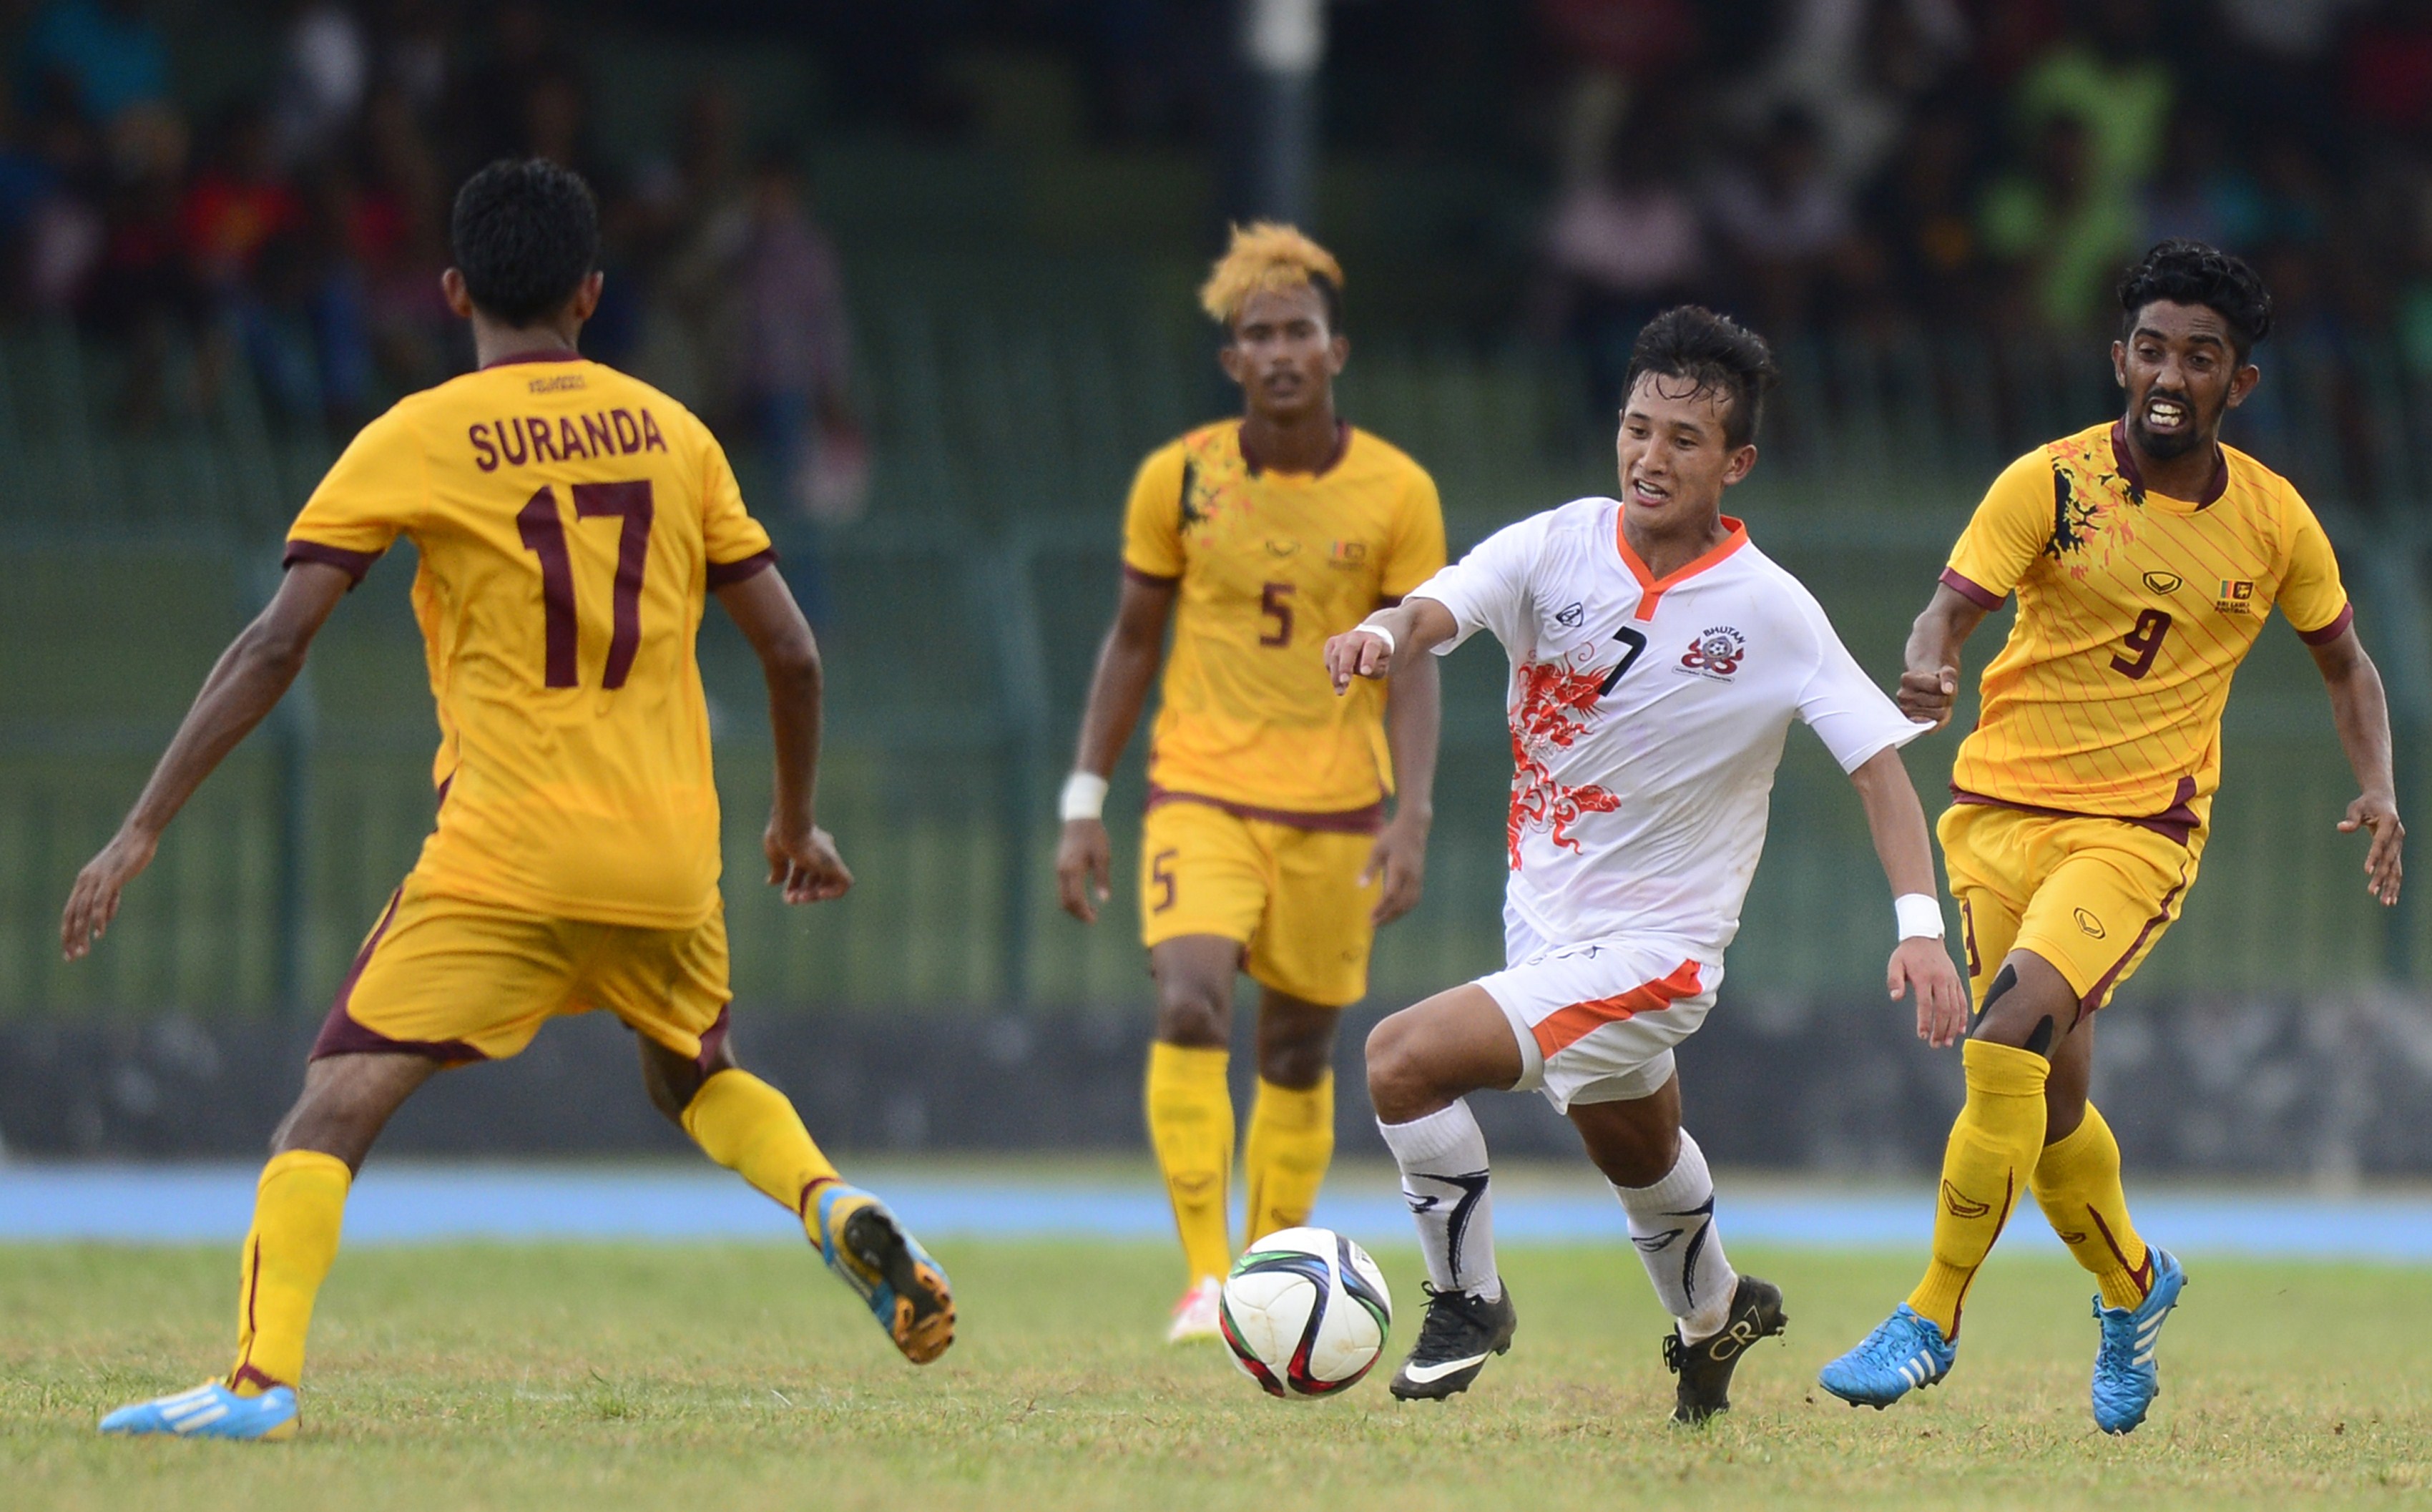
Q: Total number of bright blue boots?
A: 4